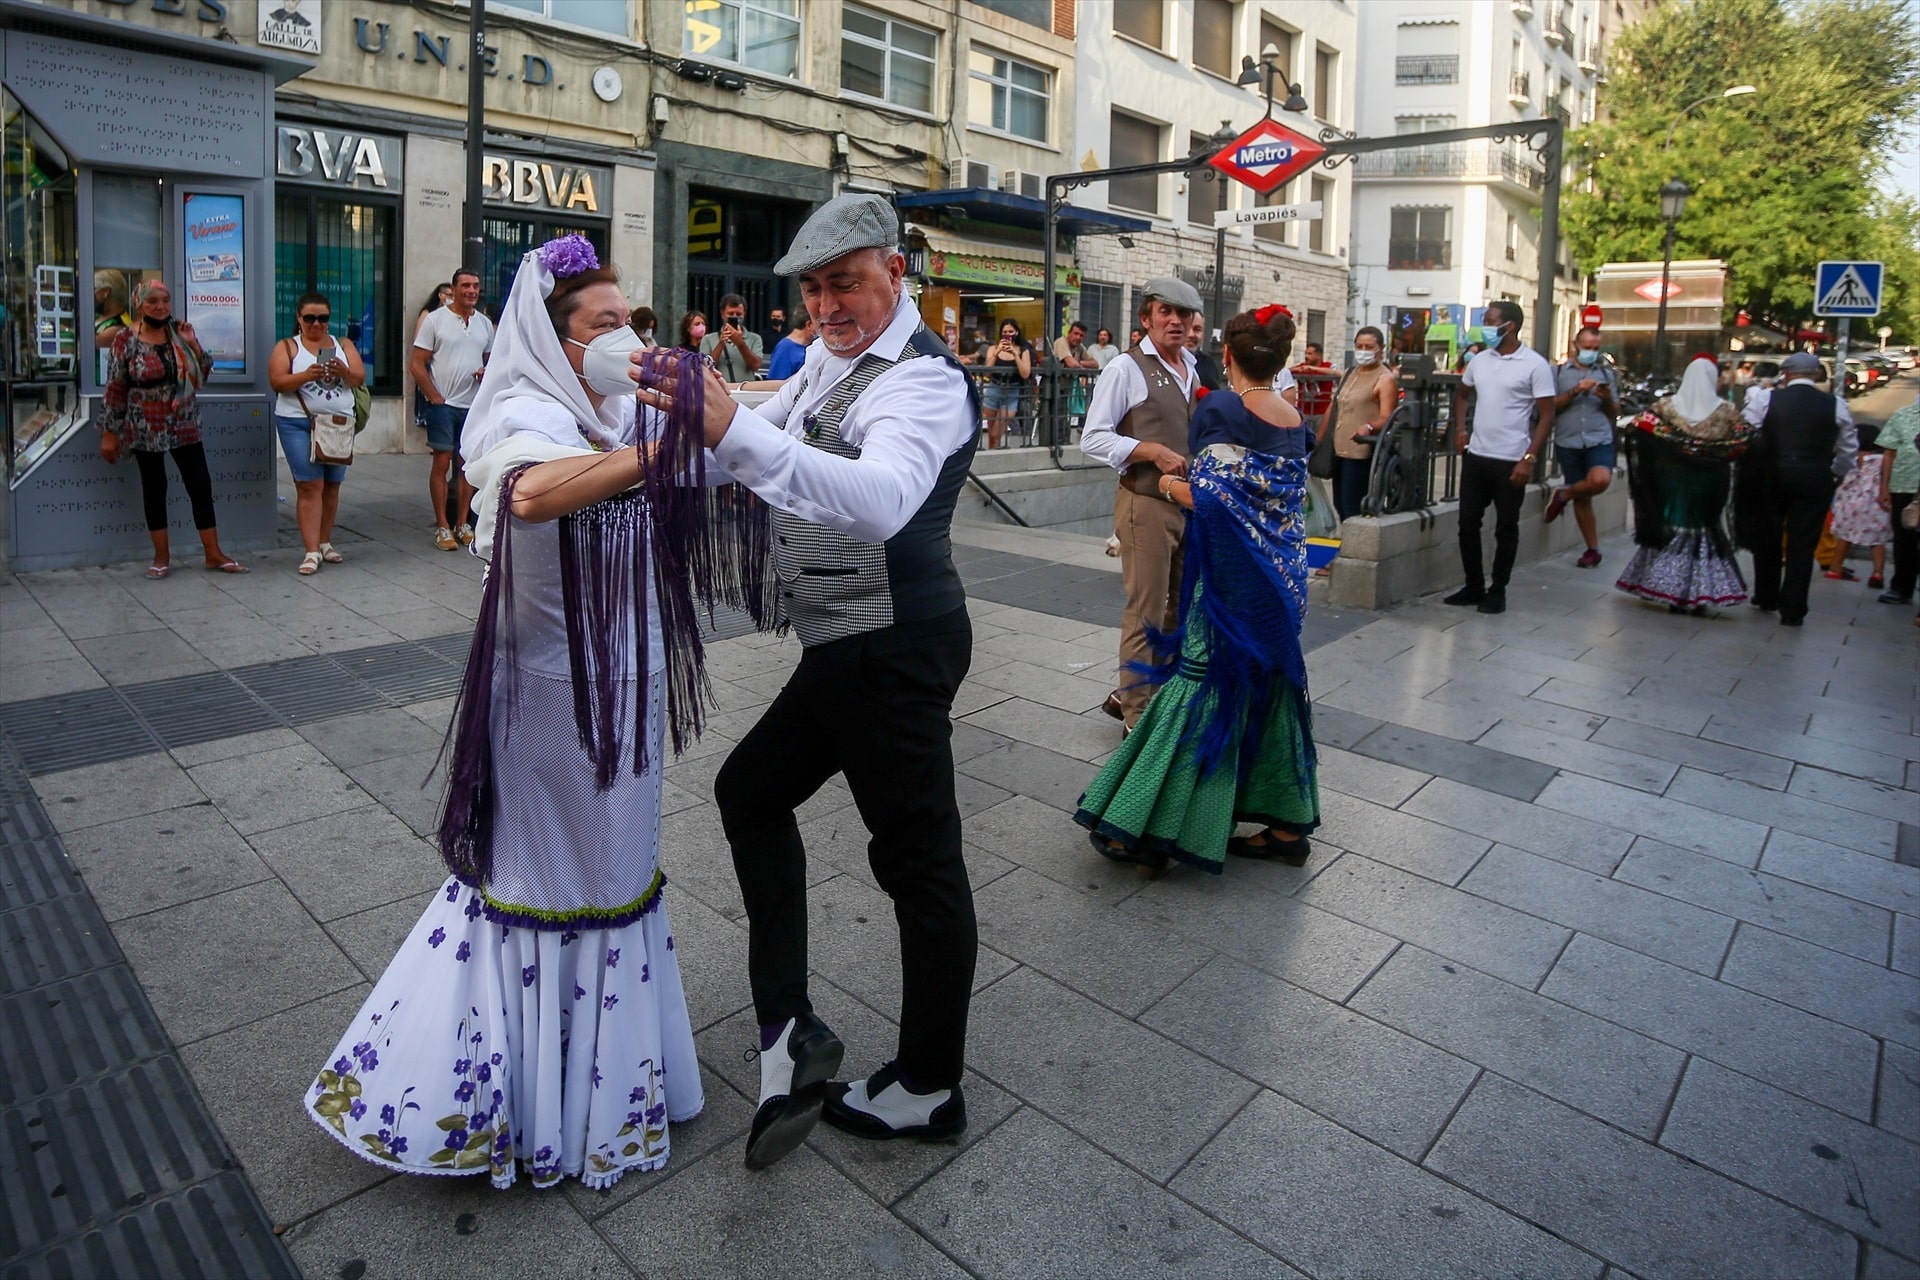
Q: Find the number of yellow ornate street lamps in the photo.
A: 0